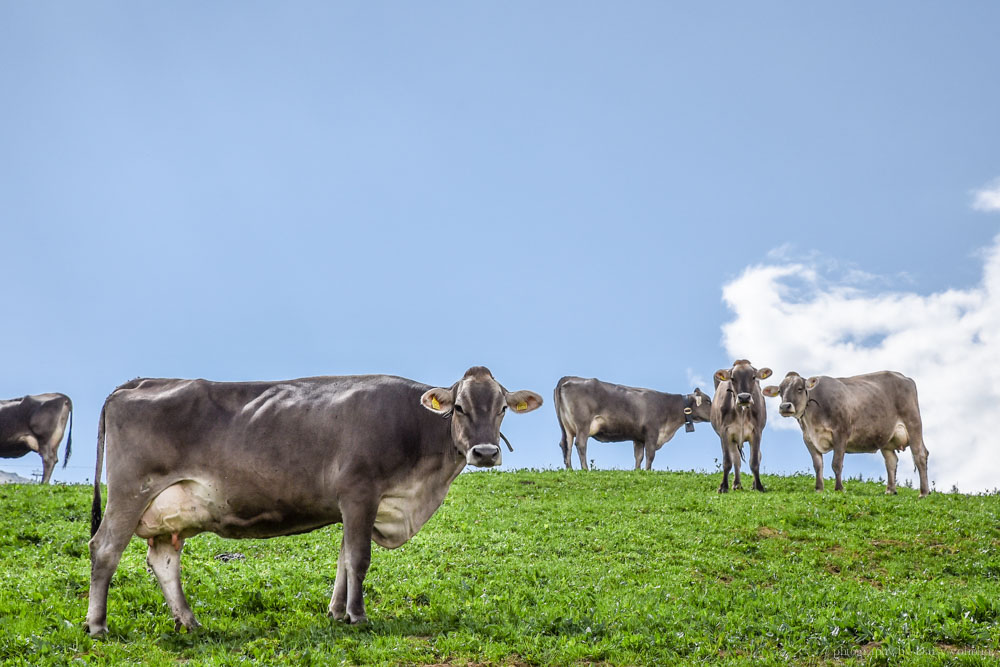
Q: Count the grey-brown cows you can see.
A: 5